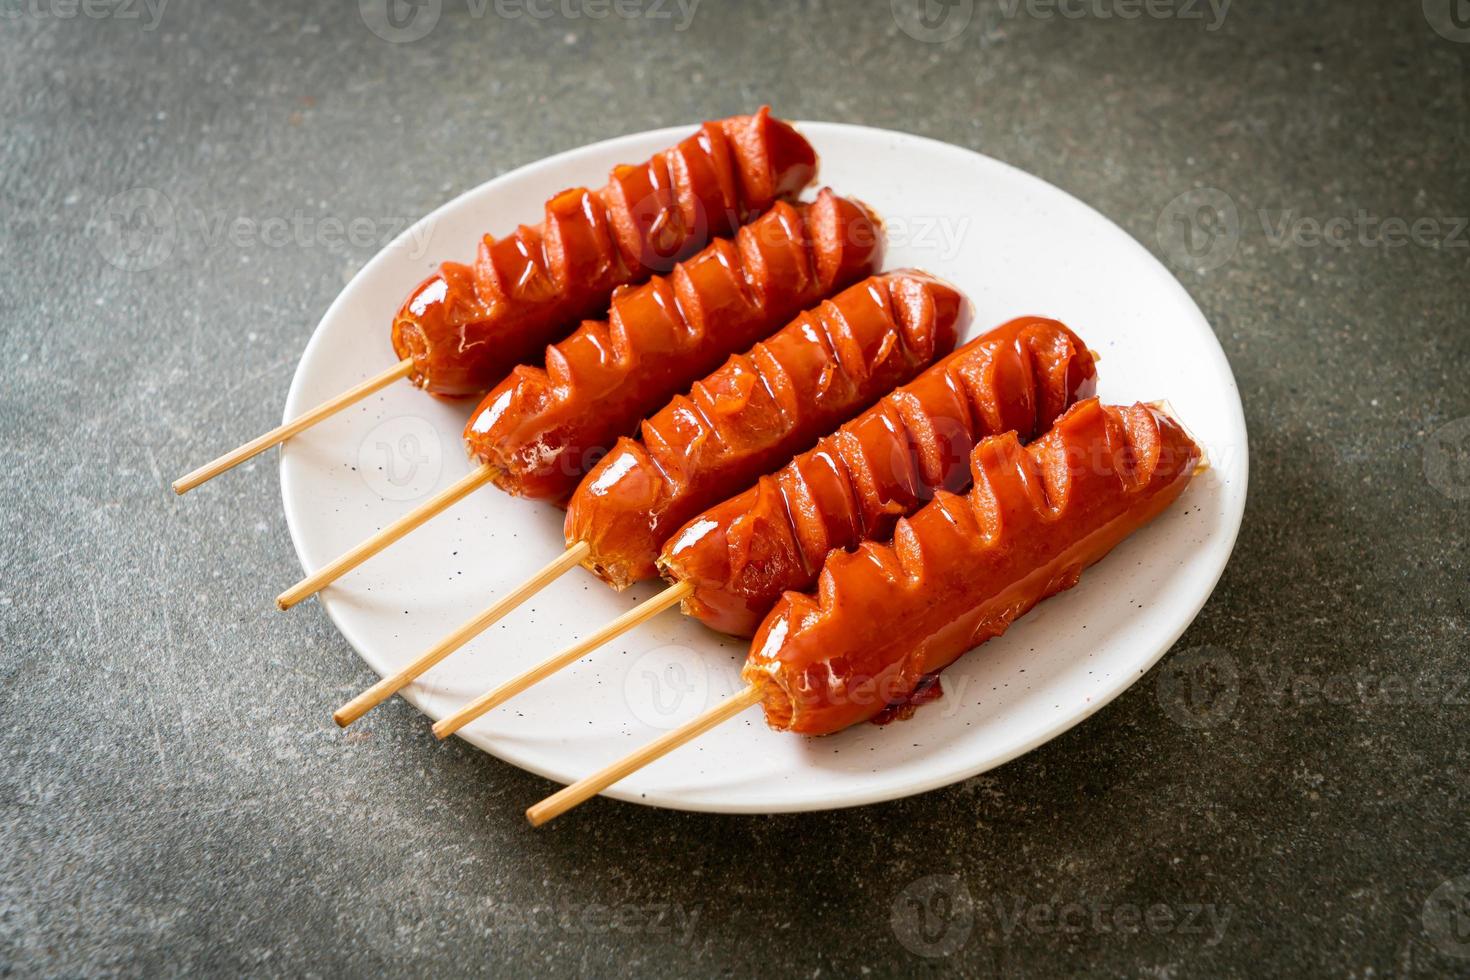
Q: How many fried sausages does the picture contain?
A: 5